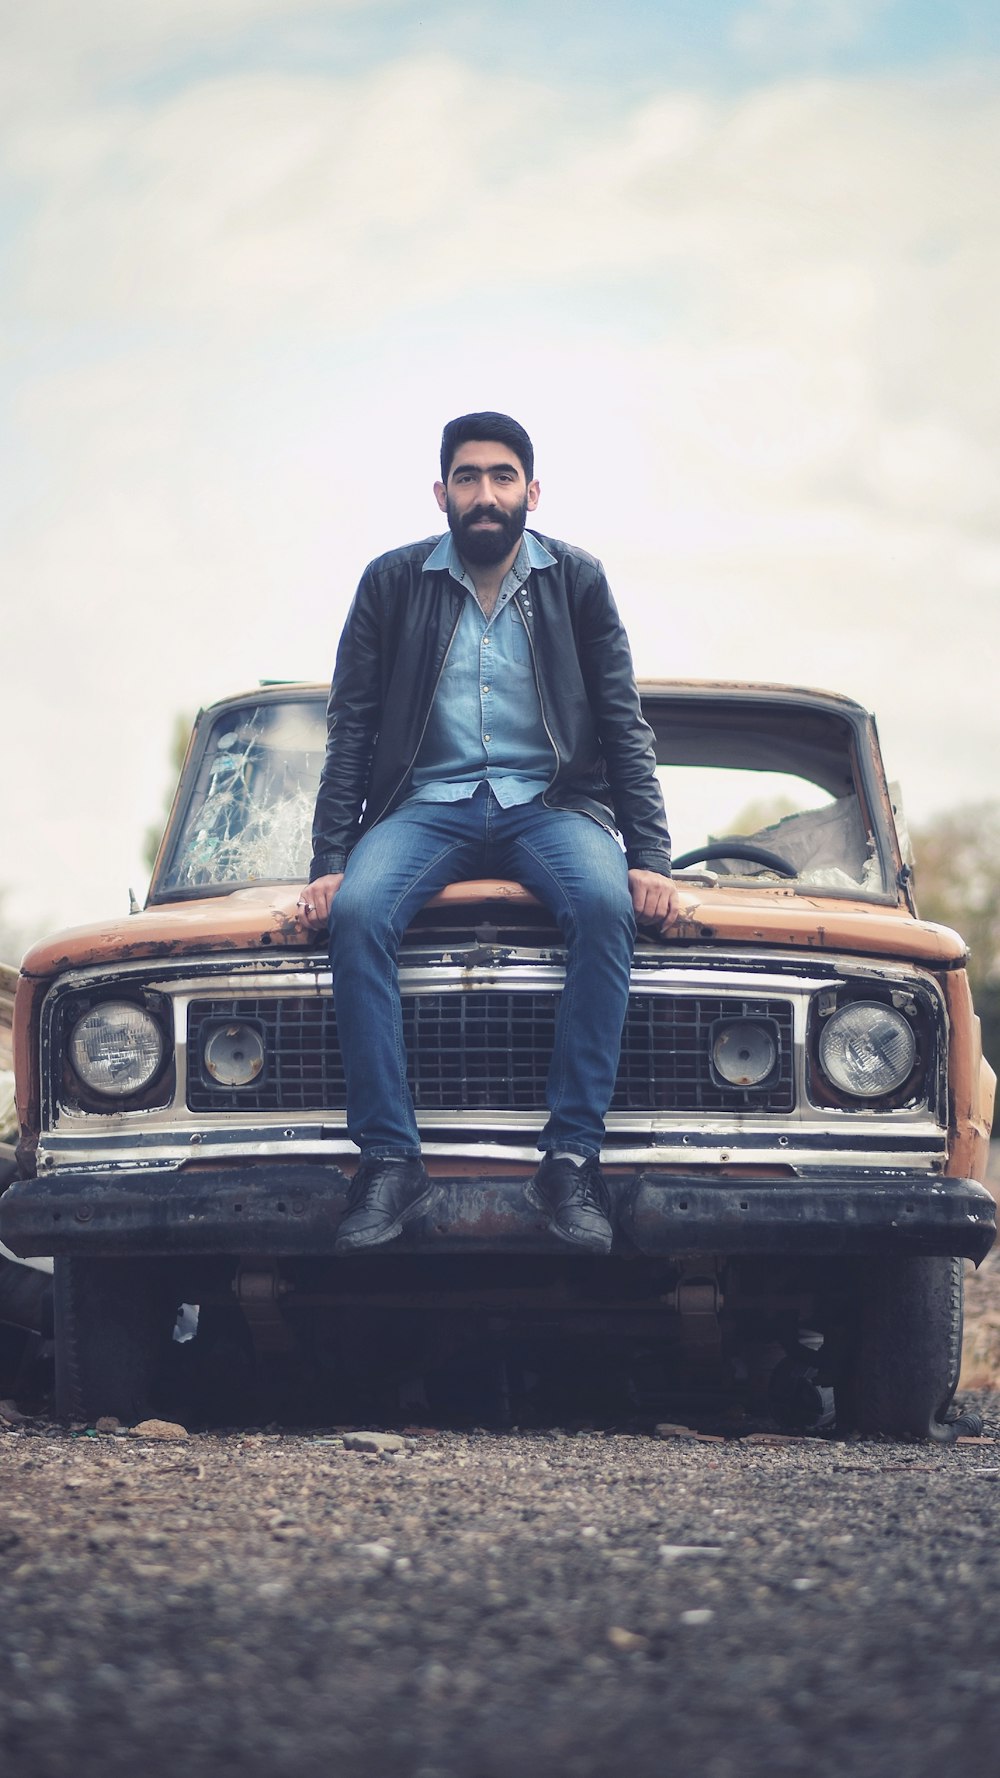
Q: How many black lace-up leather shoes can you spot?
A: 2